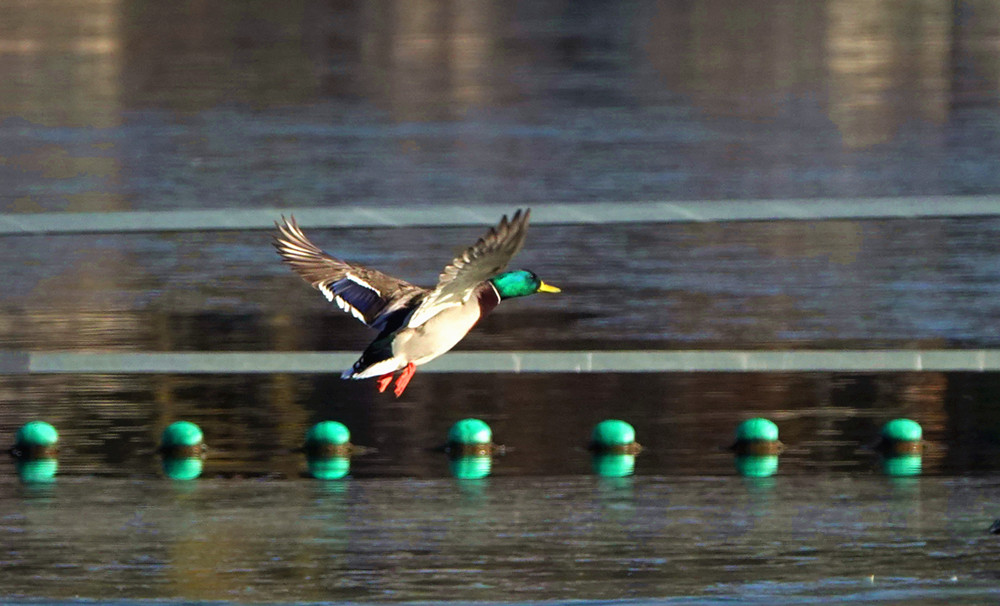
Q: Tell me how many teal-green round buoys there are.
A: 7